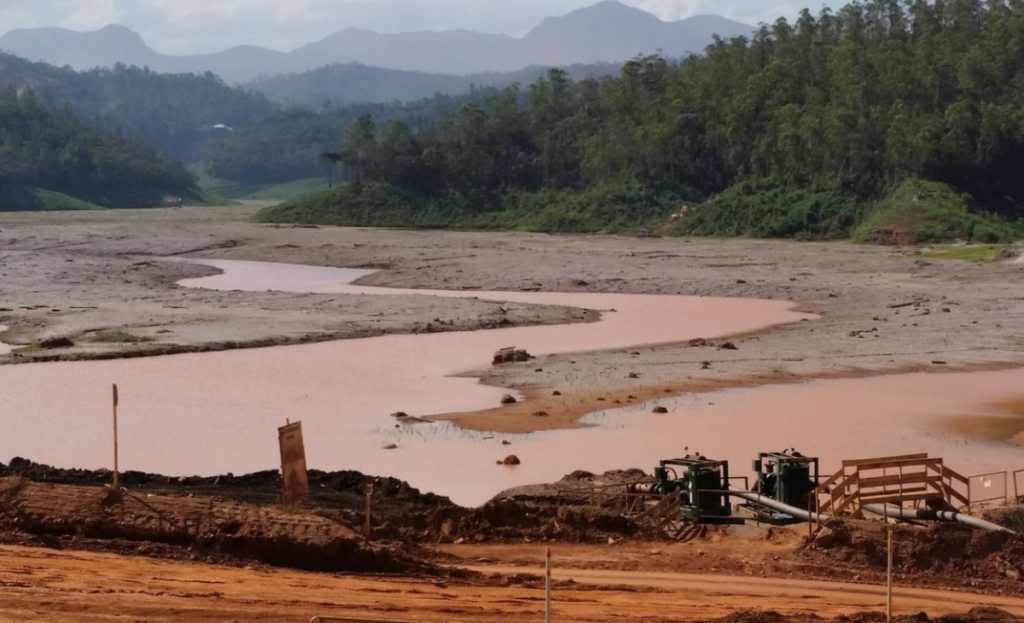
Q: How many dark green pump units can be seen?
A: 2